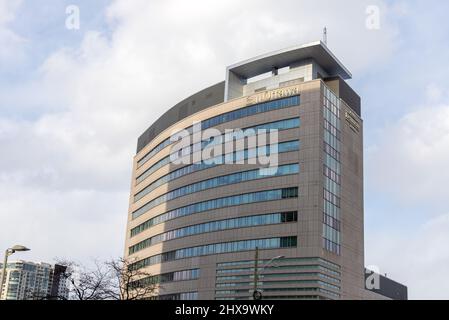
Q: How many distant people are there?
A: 0